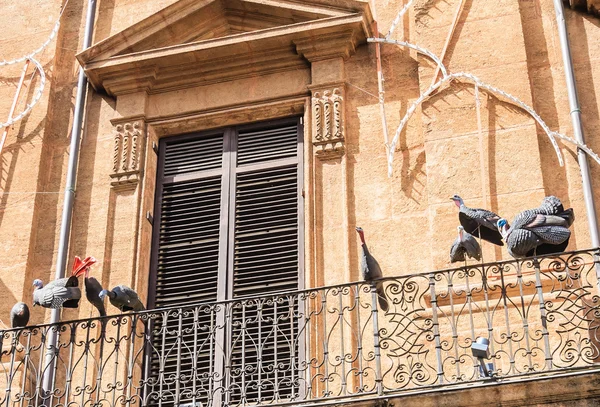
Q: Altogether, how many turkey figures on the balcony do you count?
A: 8